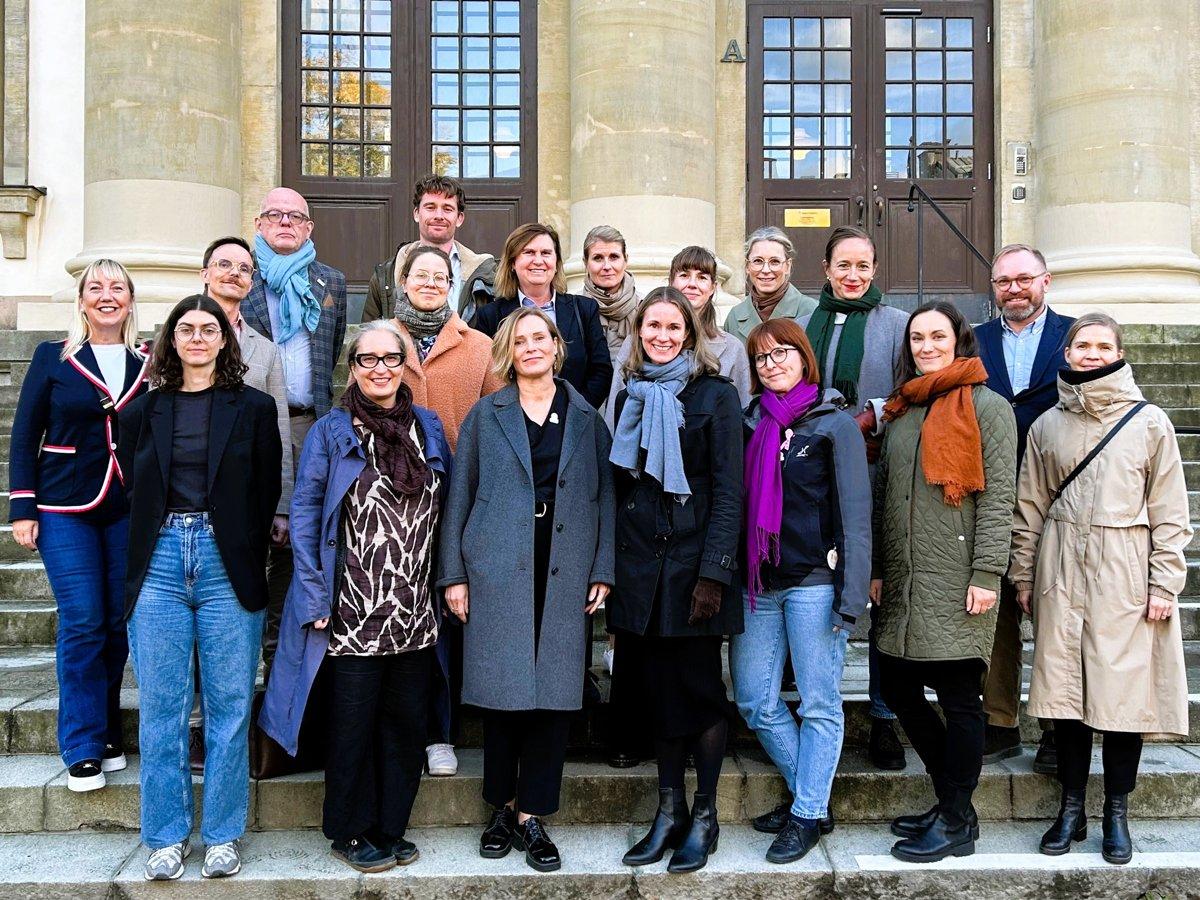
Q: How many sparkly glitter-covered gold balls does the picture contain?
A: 0